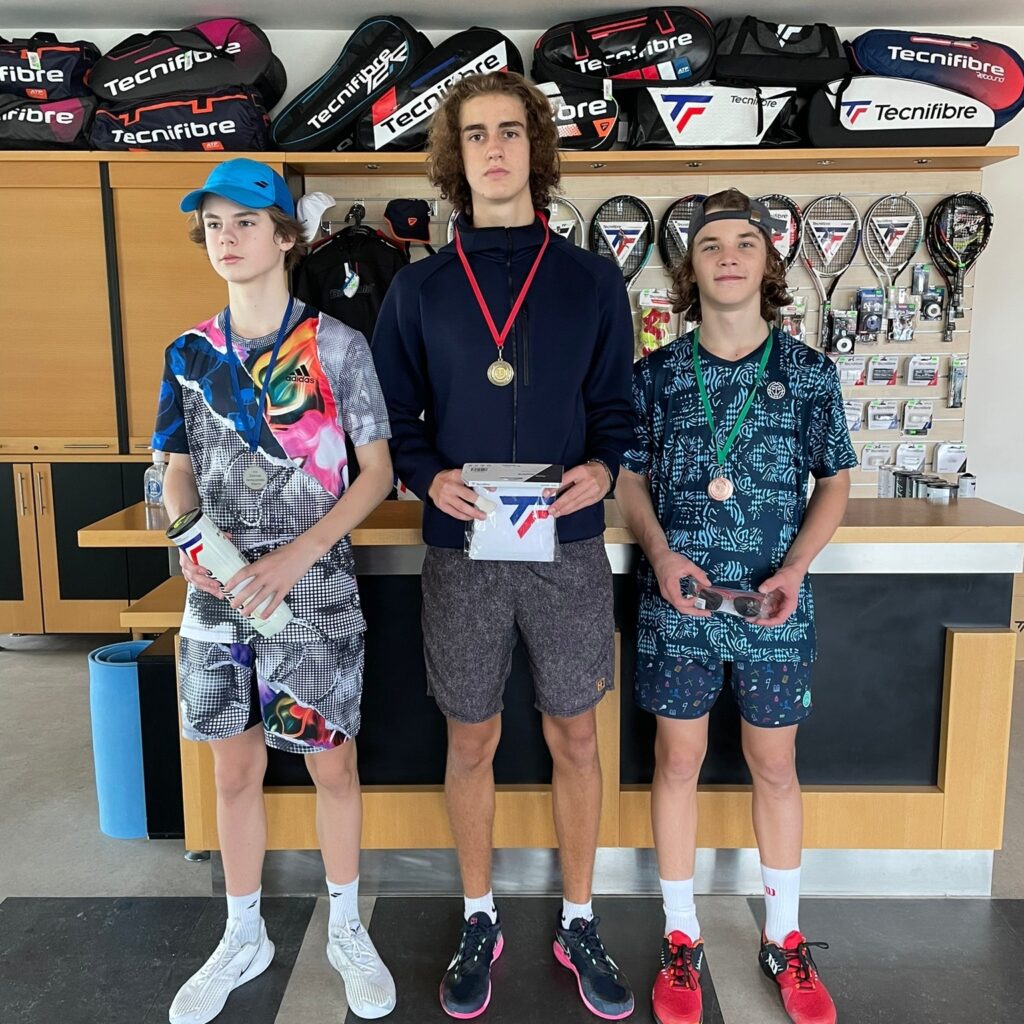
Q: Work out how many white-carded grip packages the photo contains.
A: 9